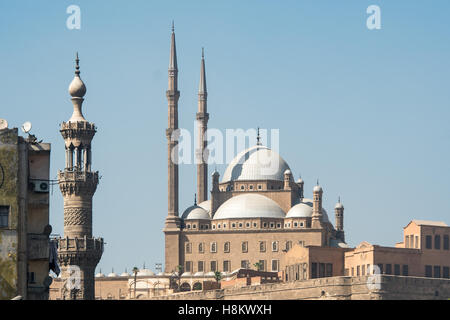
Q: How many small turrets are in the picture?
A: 5